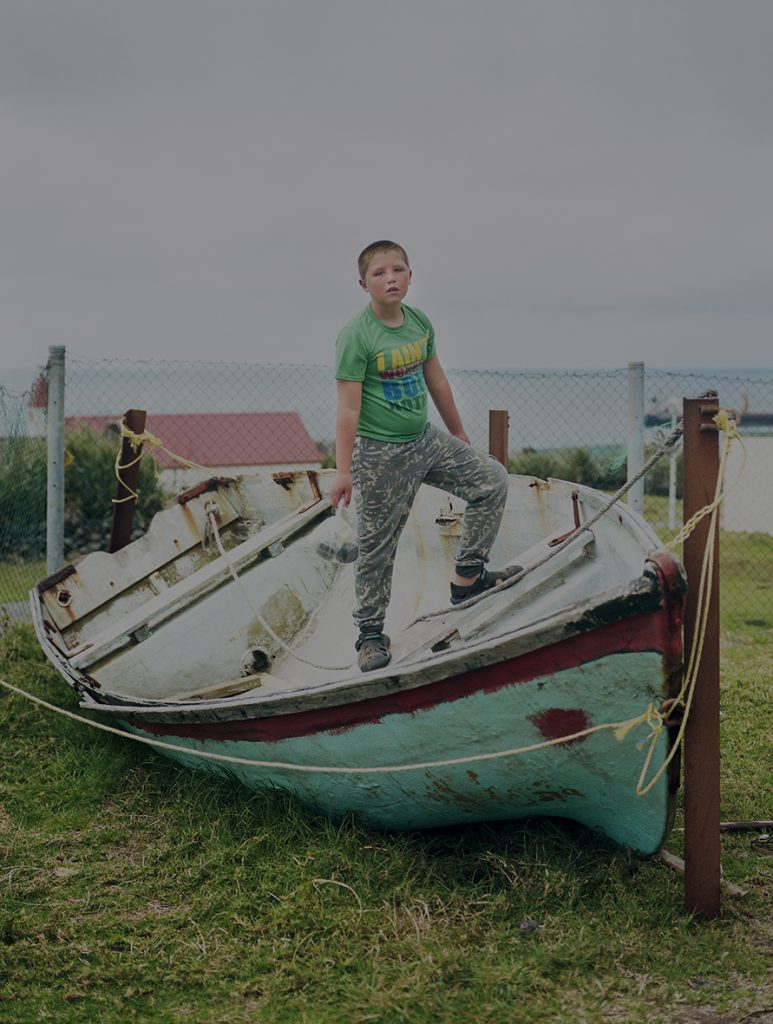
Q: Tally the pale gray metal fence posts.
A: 2